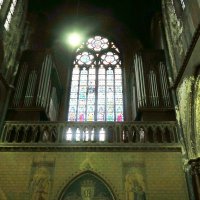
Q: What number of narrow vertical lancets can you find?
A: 6